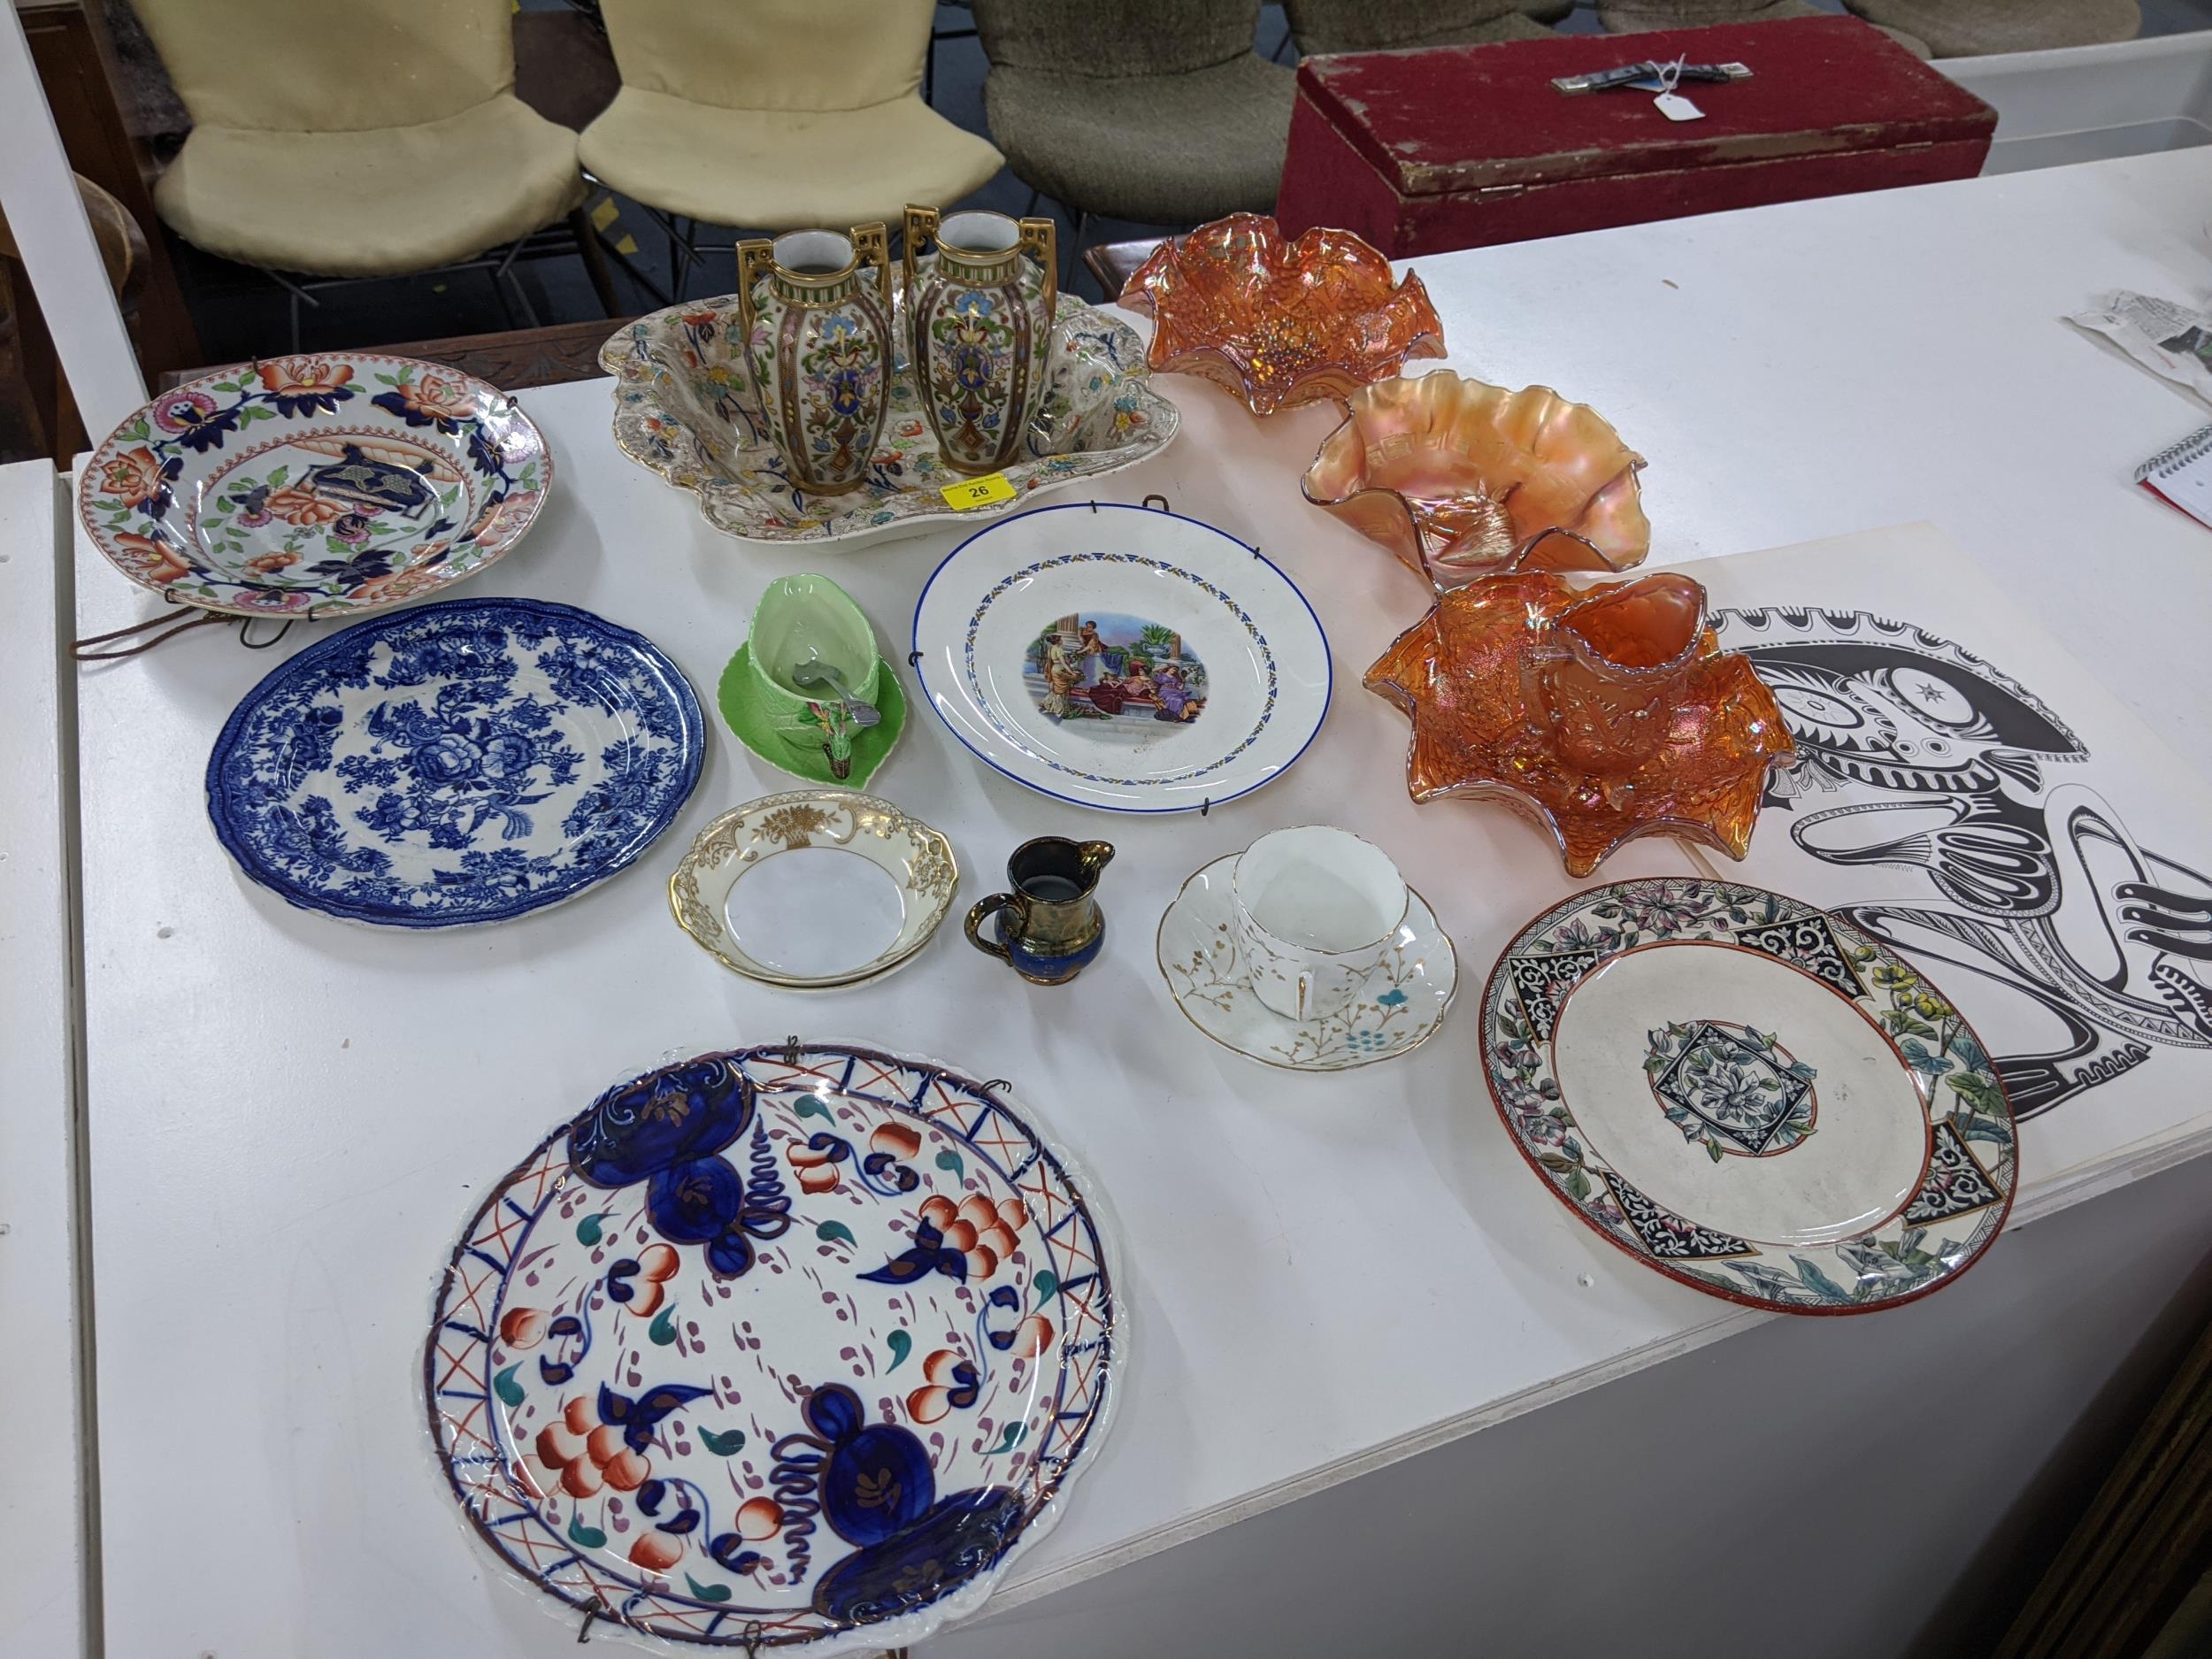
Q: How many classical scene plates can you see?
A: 1